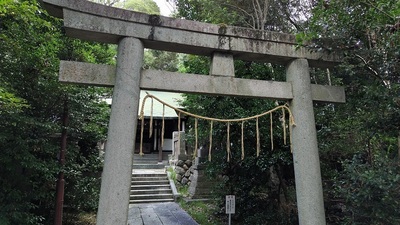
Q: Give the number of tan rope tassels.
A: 12